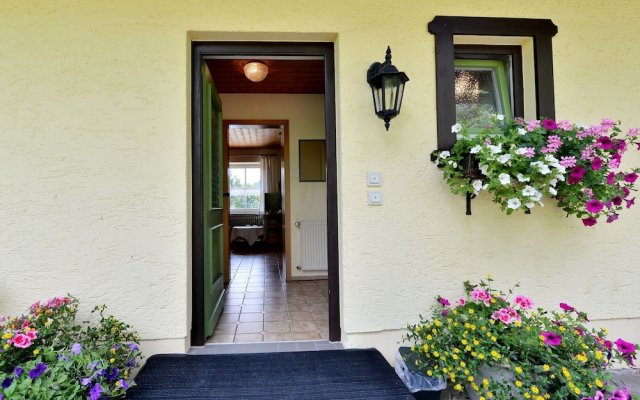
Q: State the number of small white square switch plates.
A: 2